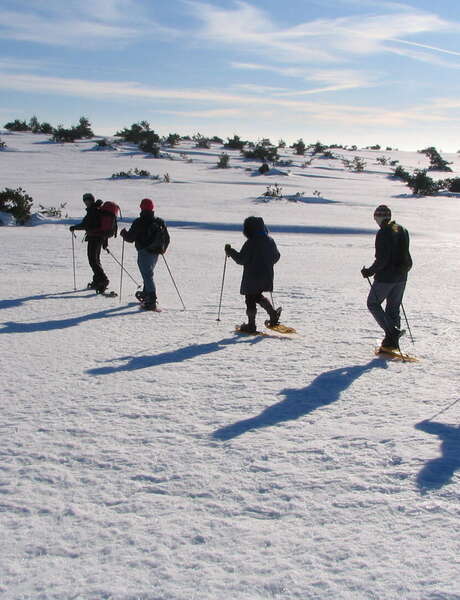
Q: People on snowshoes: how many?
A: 4